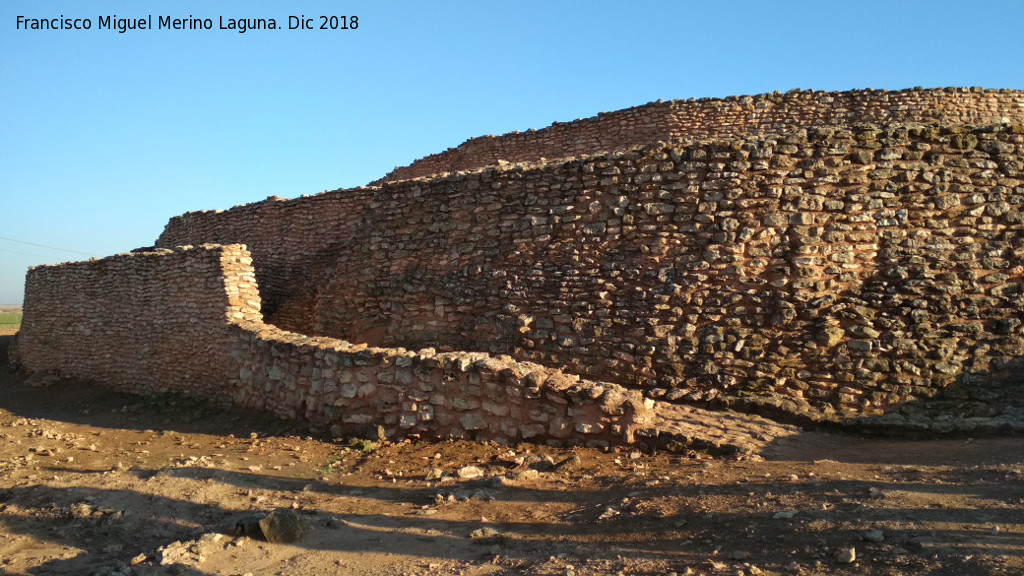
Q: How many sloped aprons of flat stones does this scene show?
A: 1